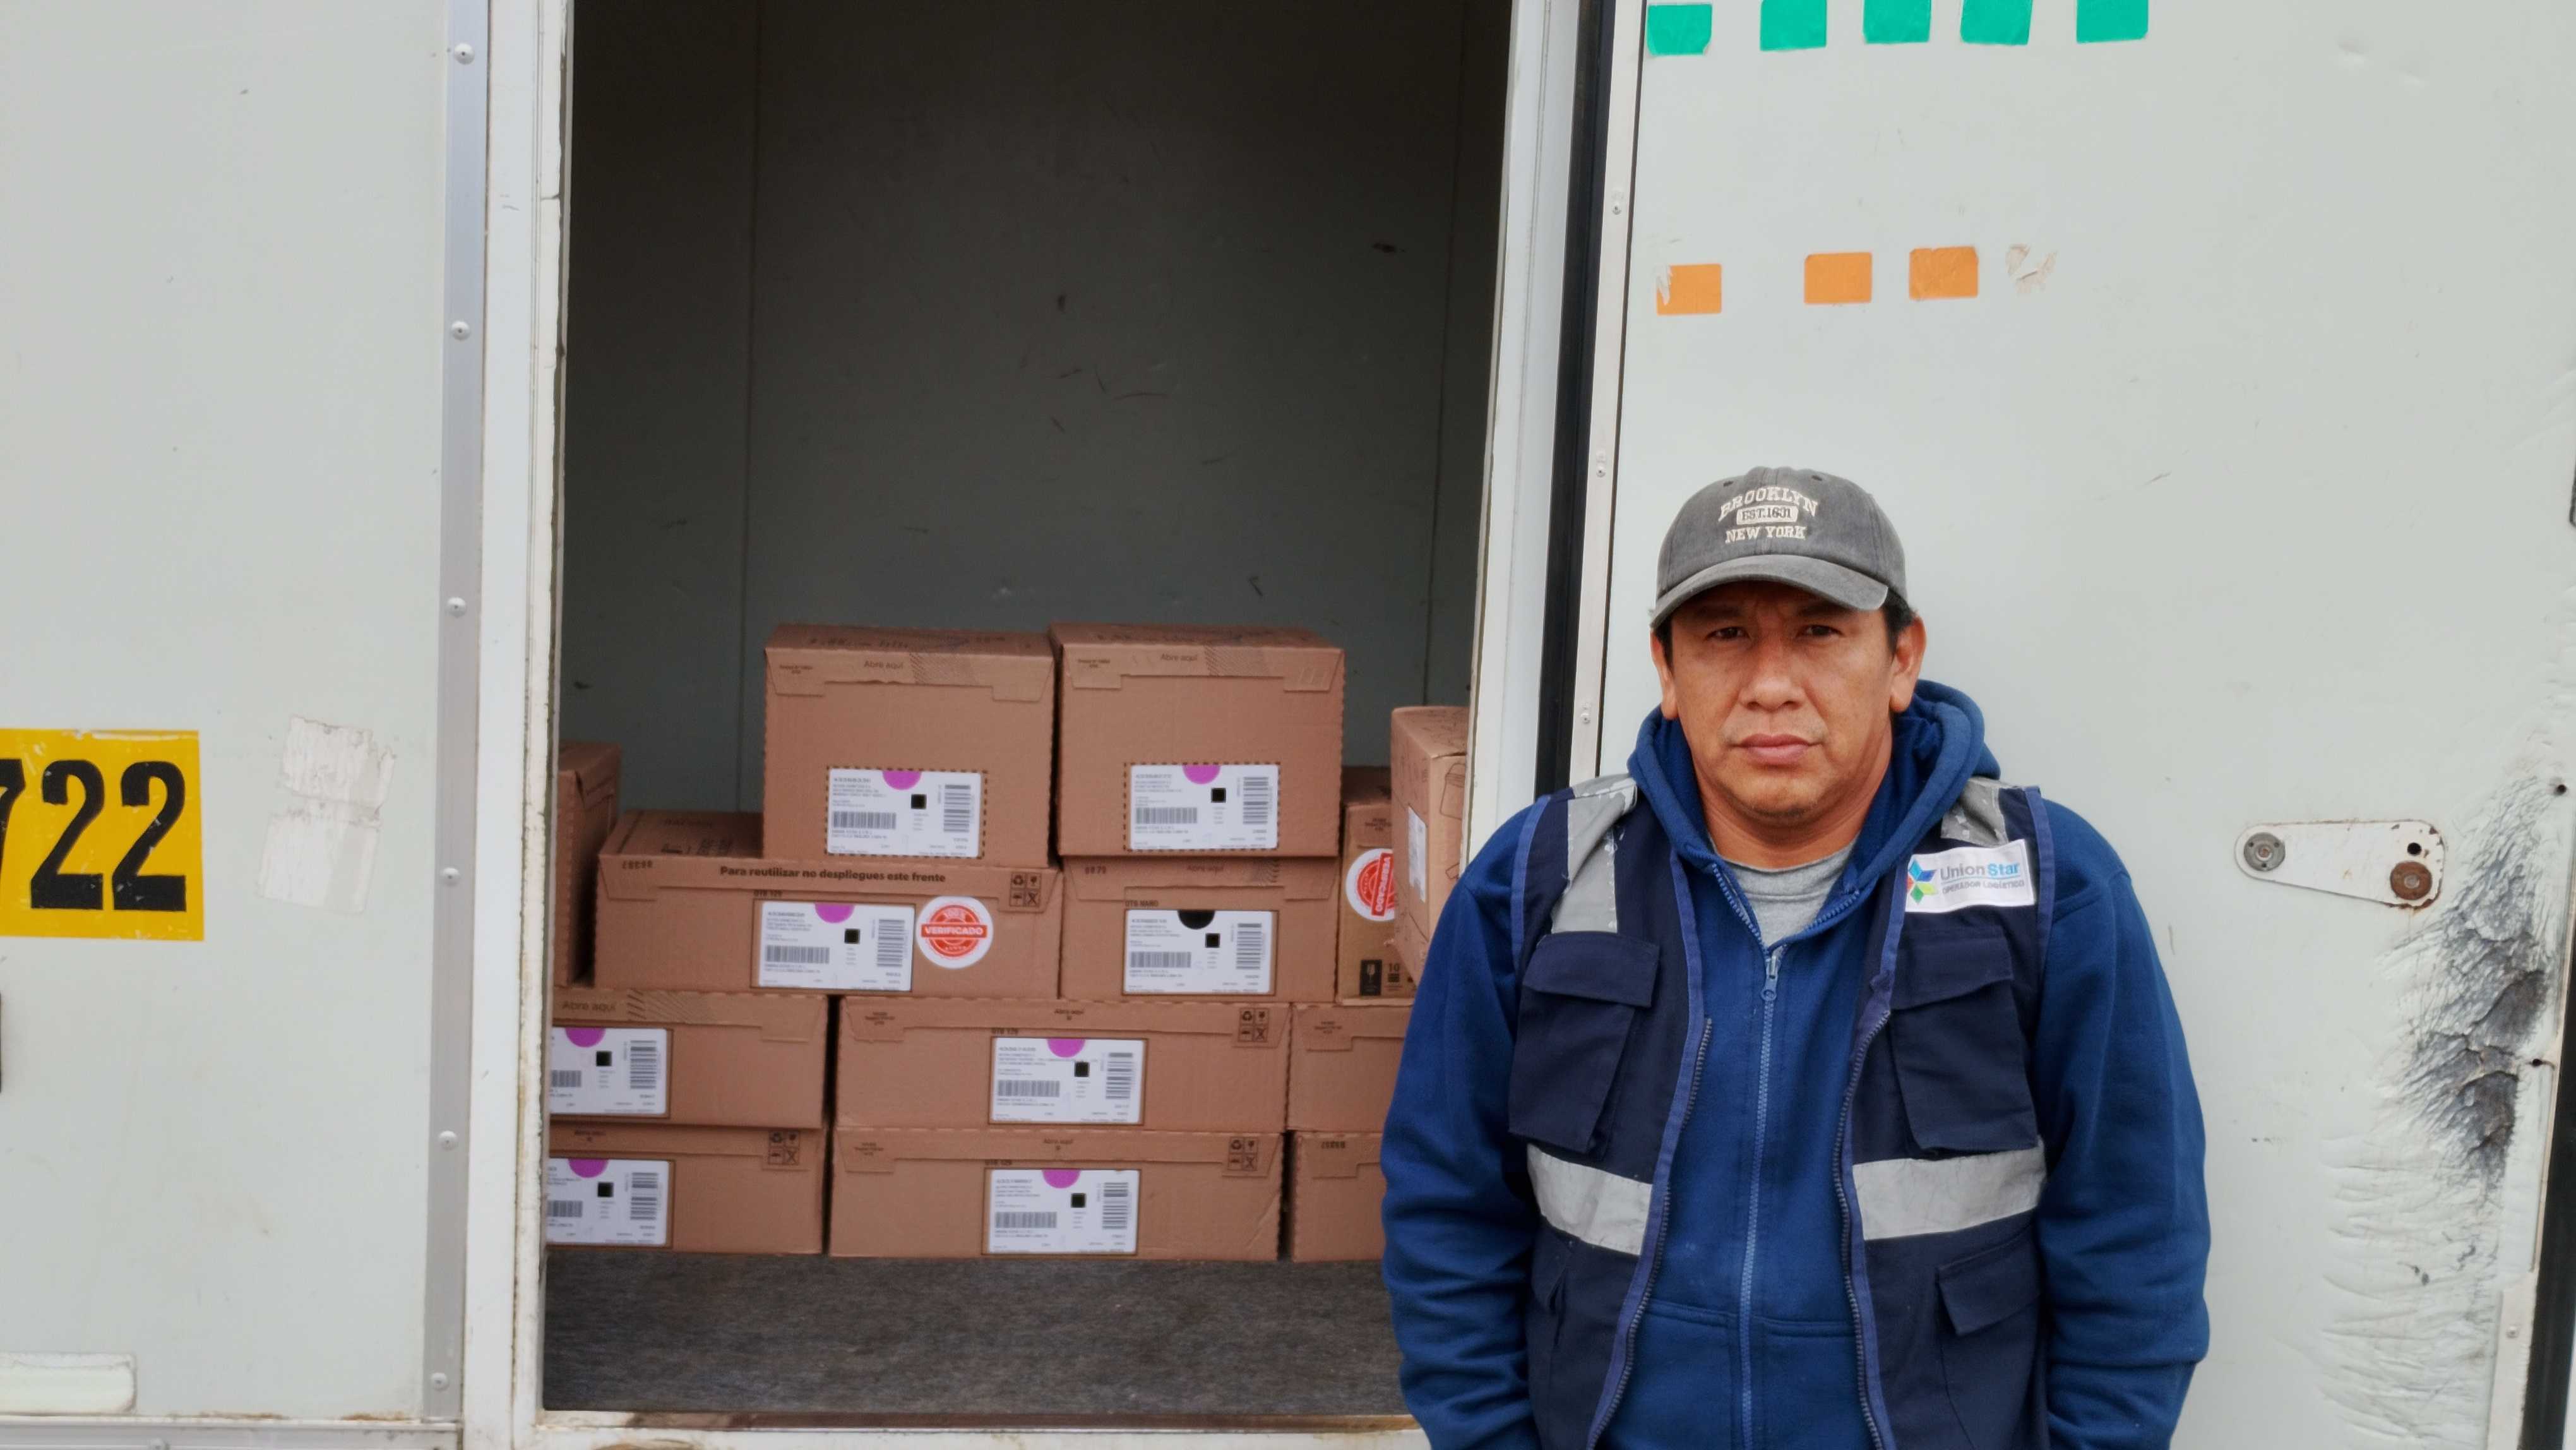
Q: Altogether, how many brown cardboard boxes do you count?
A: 13